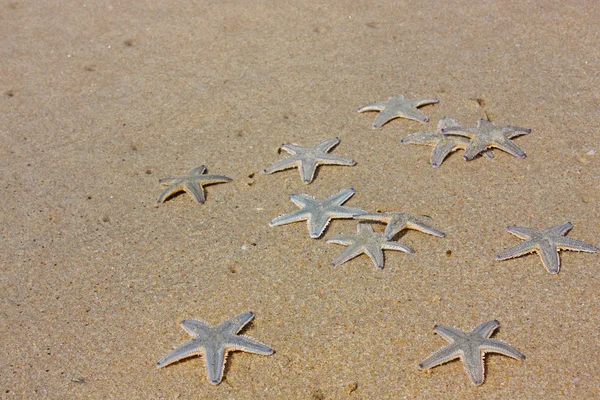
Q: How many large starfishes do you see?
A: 11